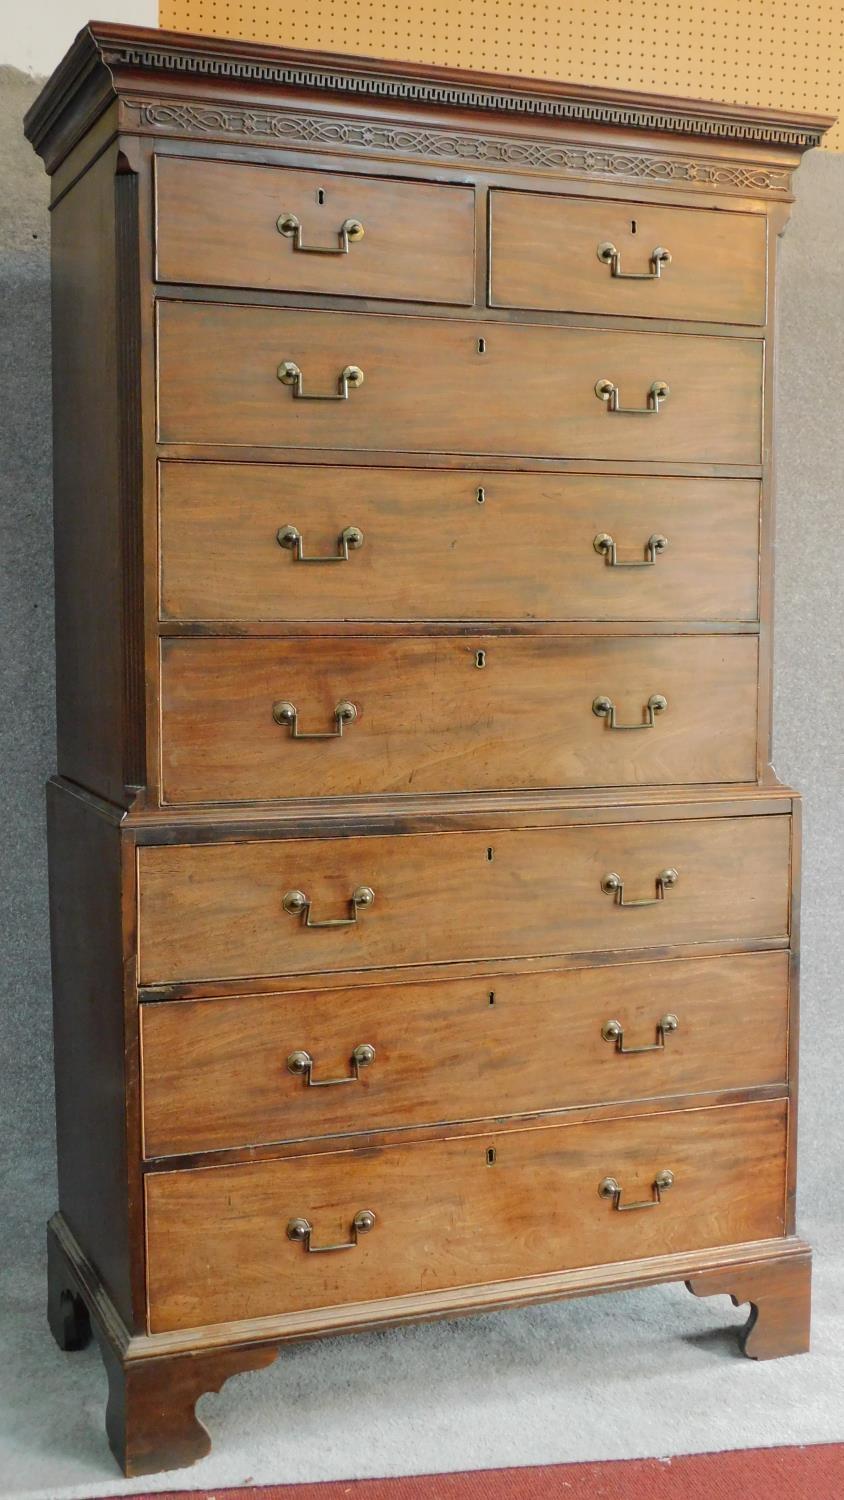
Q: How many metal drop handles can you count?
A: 14